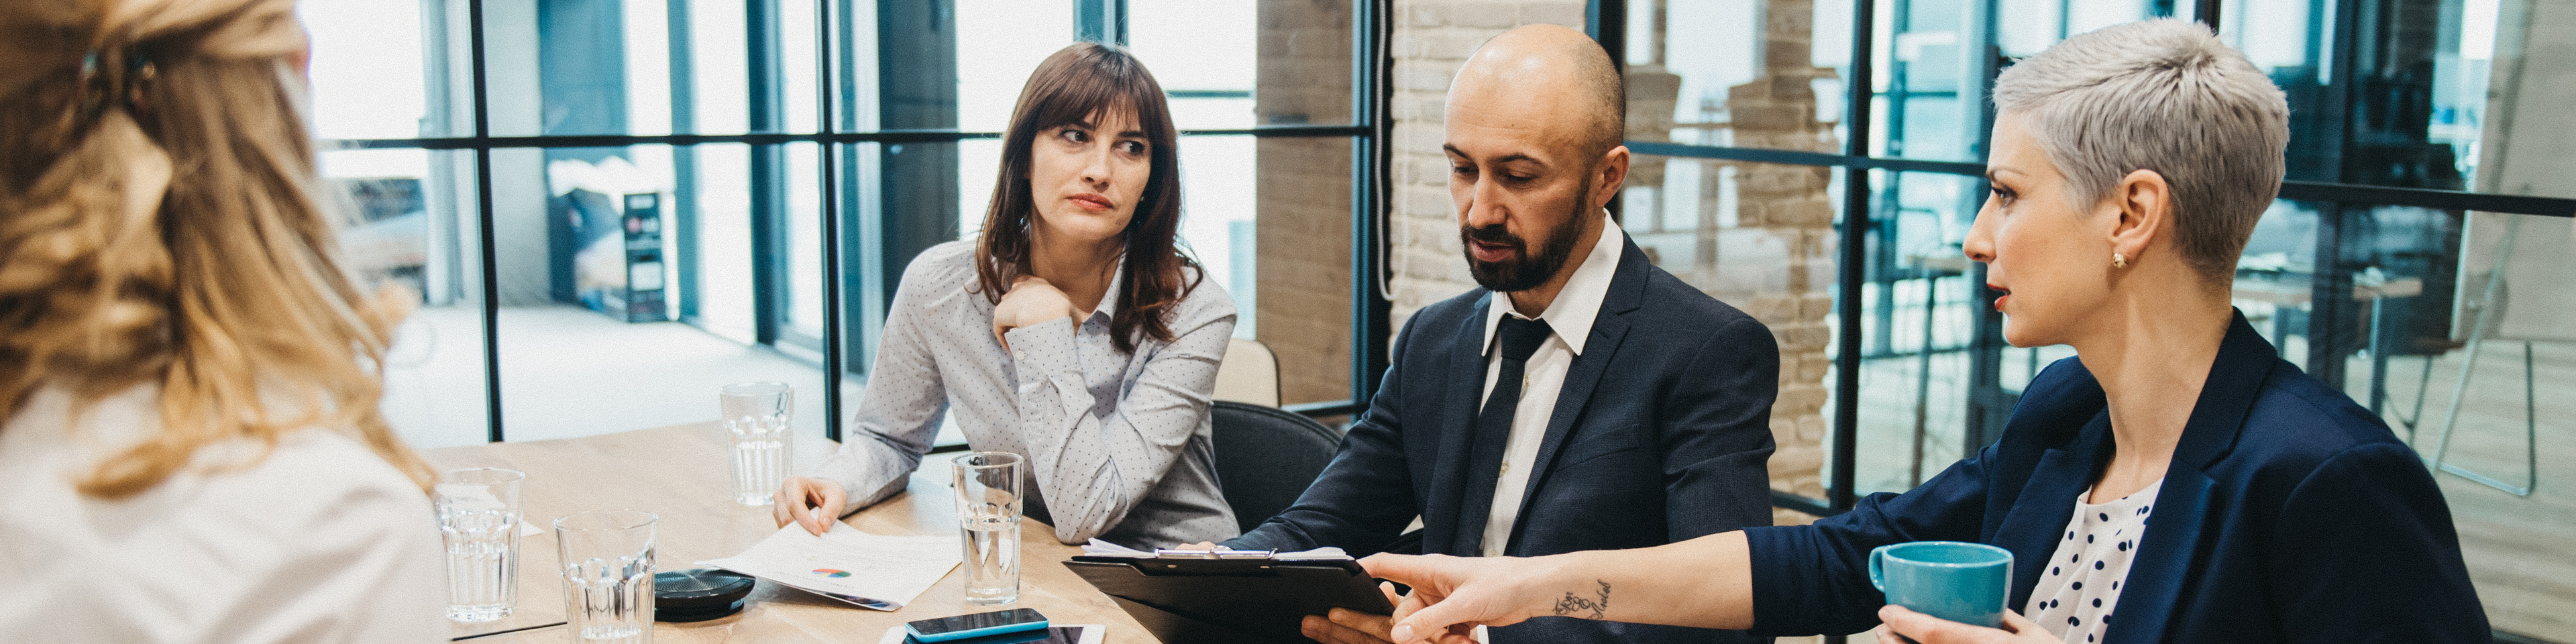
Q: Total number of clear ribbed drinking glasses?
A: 4